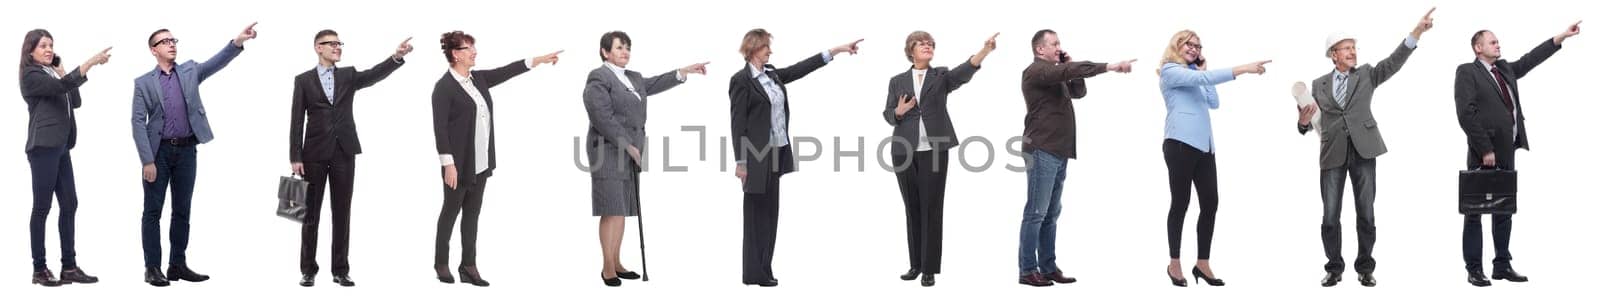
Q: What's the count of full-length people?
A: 11